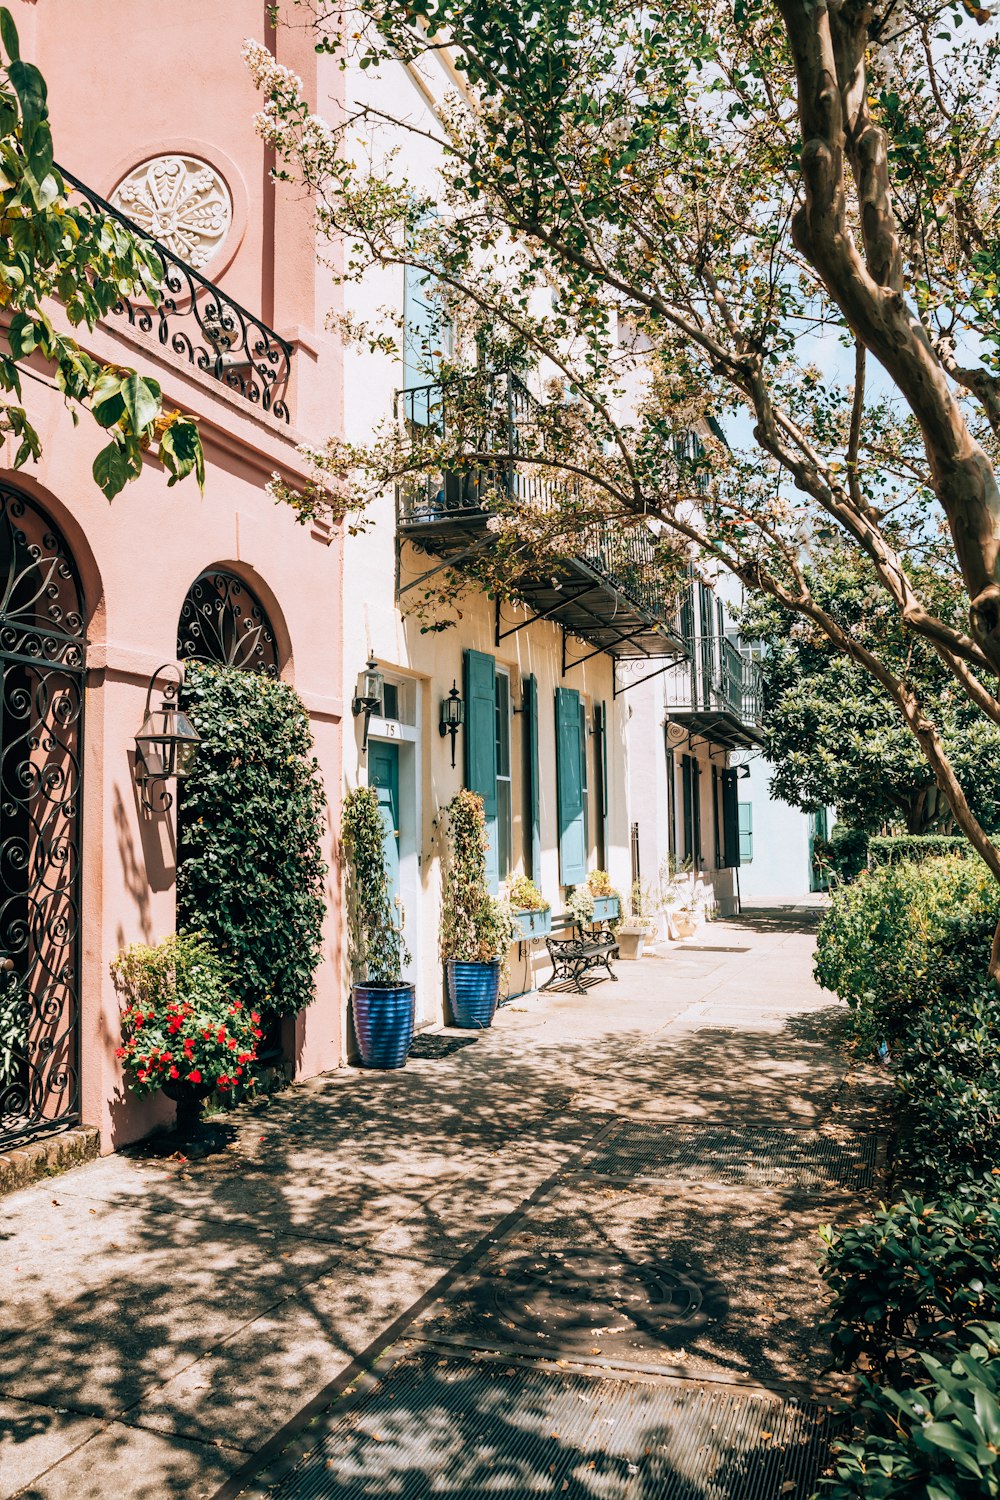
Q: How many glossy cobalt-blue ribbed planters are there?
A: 2